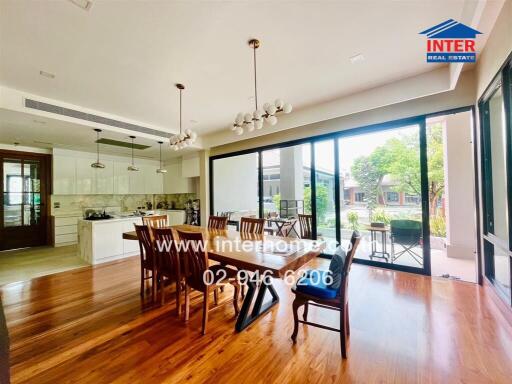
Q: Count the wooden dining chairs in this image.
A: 8